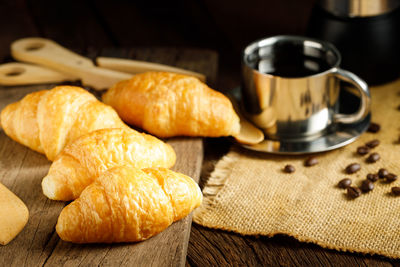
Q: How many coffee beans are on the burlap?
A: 14